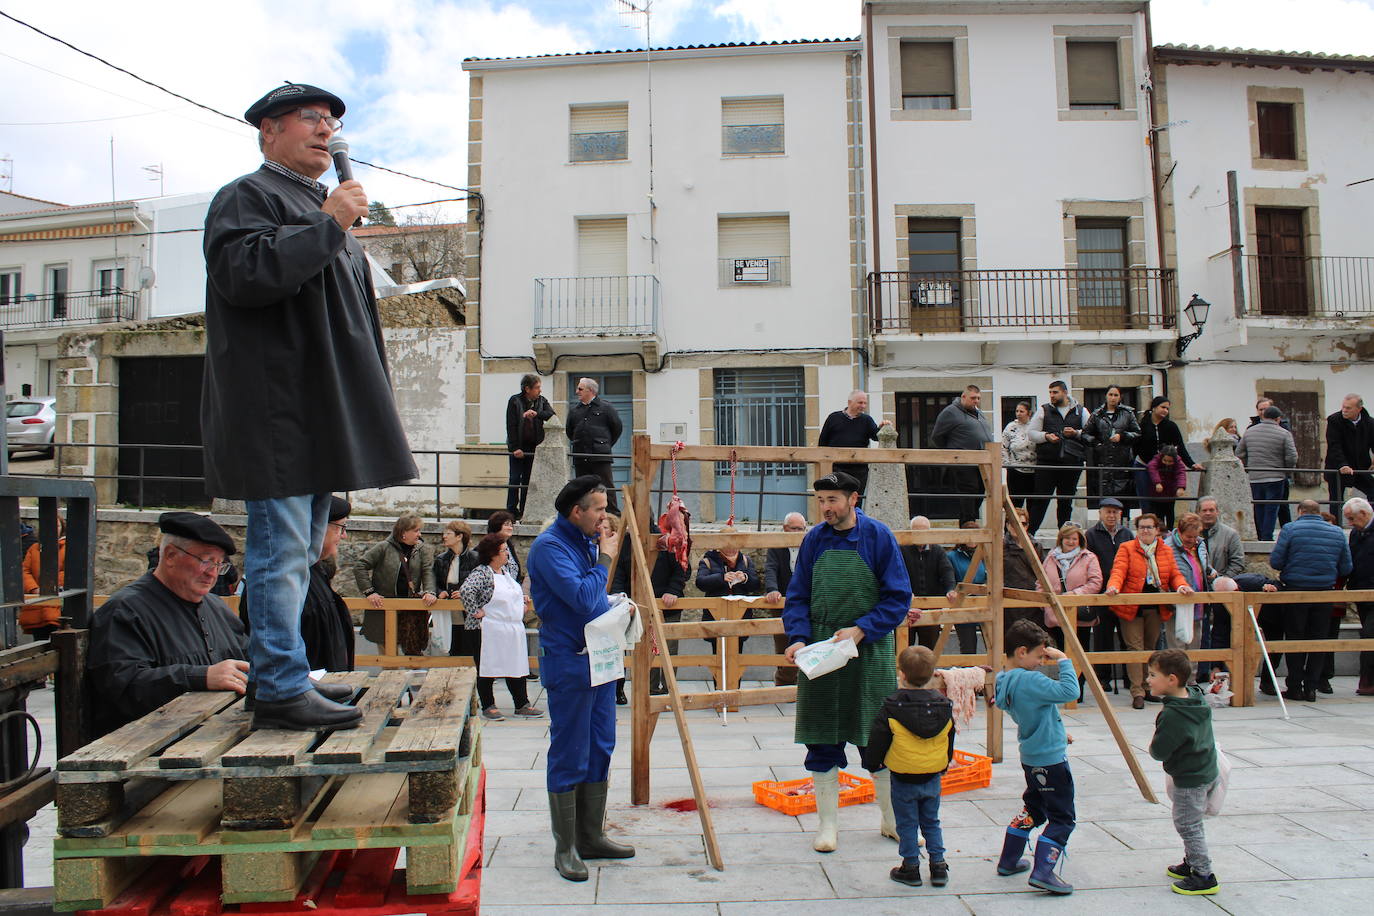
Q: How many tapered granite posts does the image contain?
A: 3